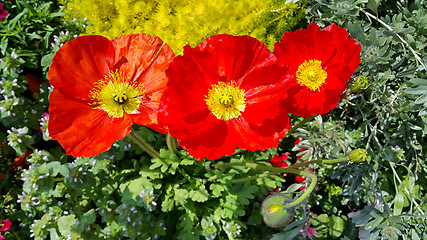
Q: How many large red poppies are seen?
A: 3